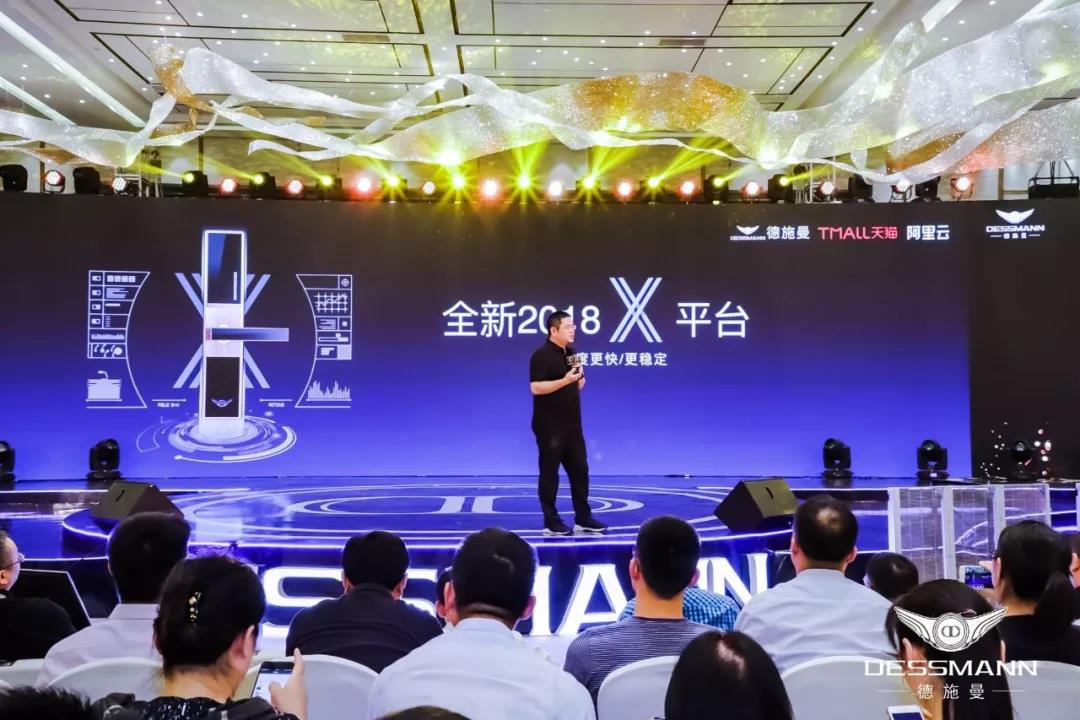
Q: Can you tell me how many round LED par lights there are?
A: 14